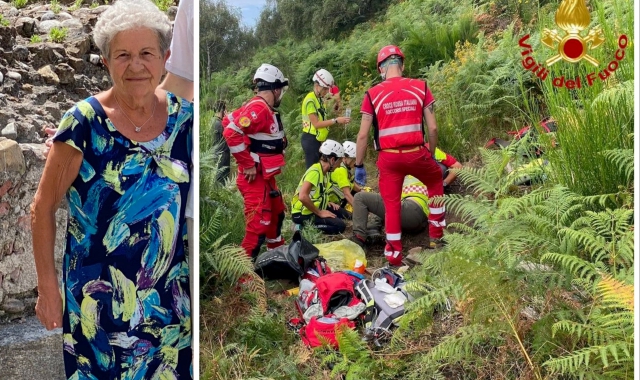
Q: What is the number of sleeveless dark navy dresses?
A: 1